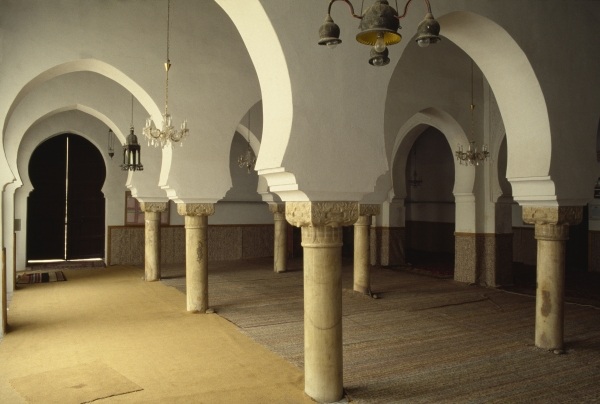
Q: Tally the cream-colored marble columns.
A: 6